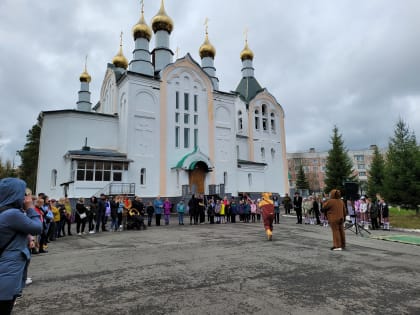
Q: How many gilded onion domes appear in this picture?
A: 6